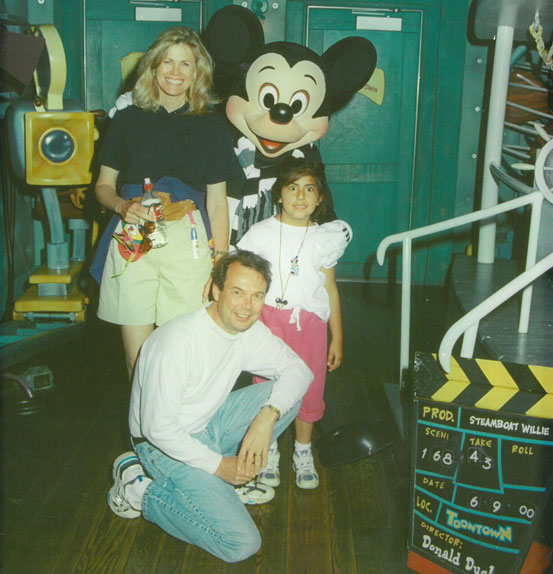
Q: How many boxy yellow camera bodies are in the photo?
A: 1